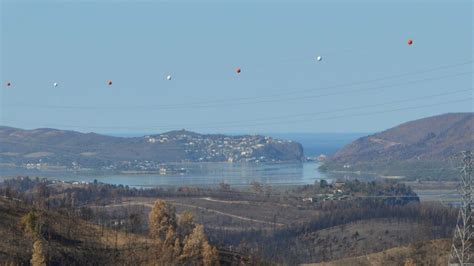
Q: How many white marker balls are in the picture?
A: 3